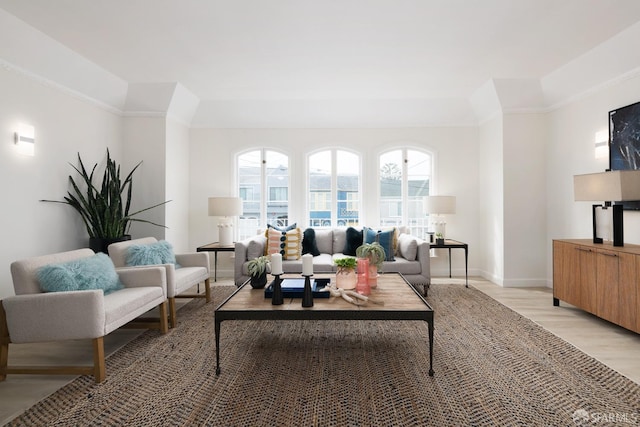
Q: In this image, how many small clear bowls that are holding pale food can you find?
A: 0